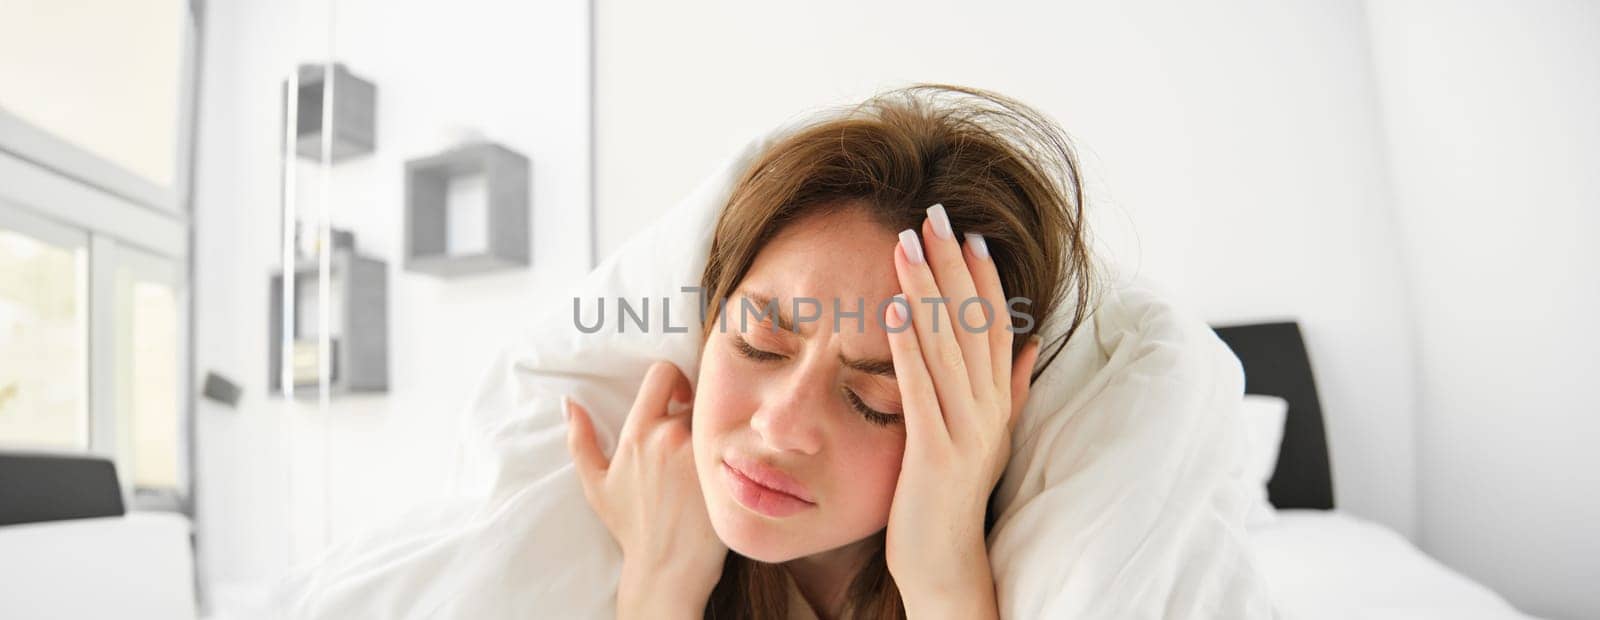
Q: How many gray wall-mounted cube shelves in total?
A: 3